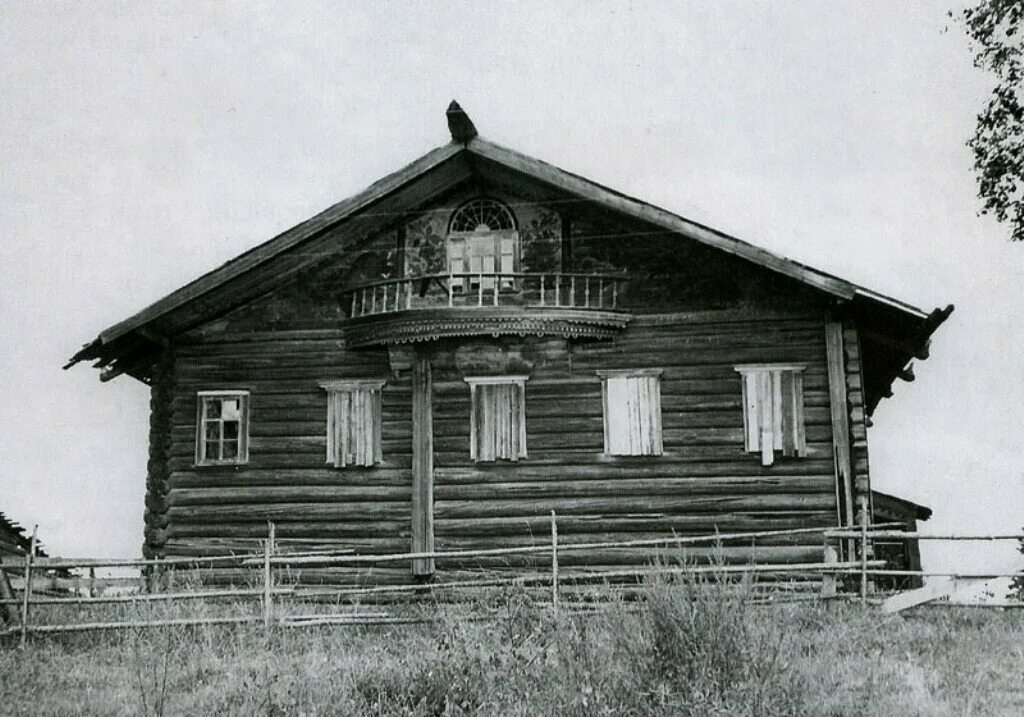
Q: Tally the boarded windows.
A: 4